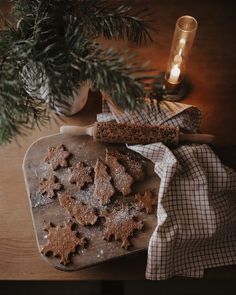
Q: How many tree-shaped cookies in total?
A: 4